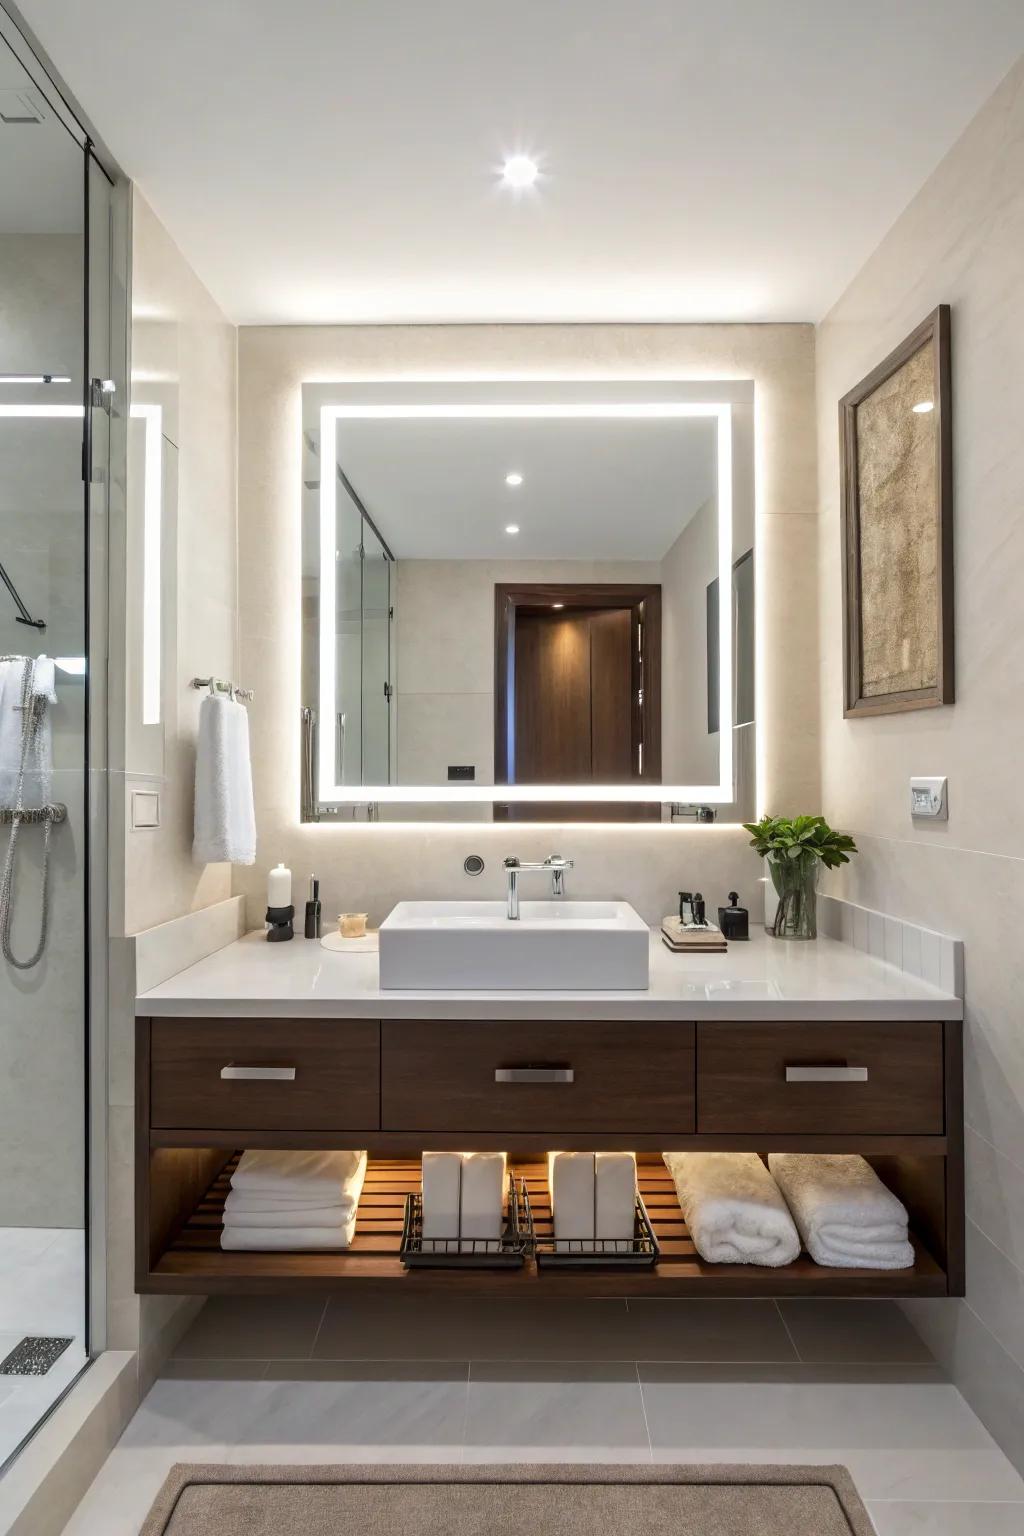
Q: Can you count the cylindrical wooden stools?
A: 0